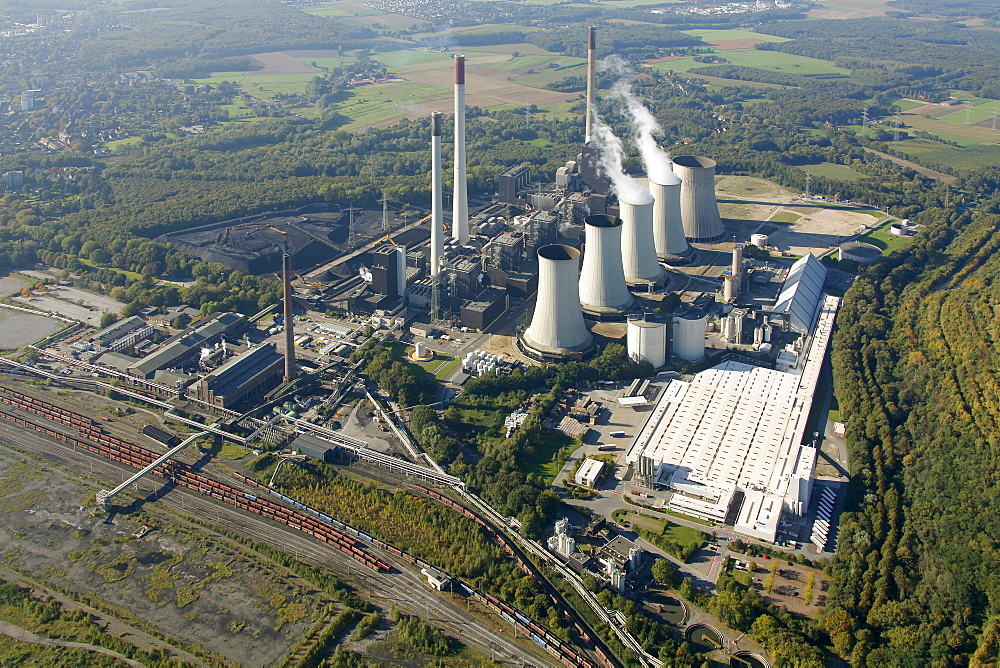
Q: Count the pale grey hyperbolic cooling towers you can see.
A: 5